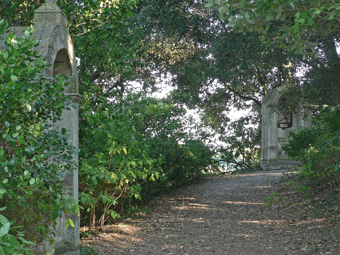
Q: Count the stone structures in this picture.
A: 2